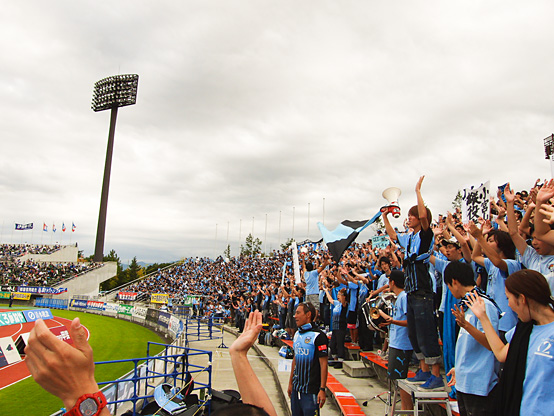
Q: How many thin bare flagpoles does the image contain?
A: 9